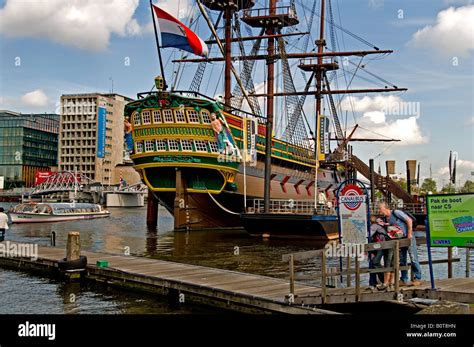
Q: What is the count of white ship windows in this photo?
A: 14